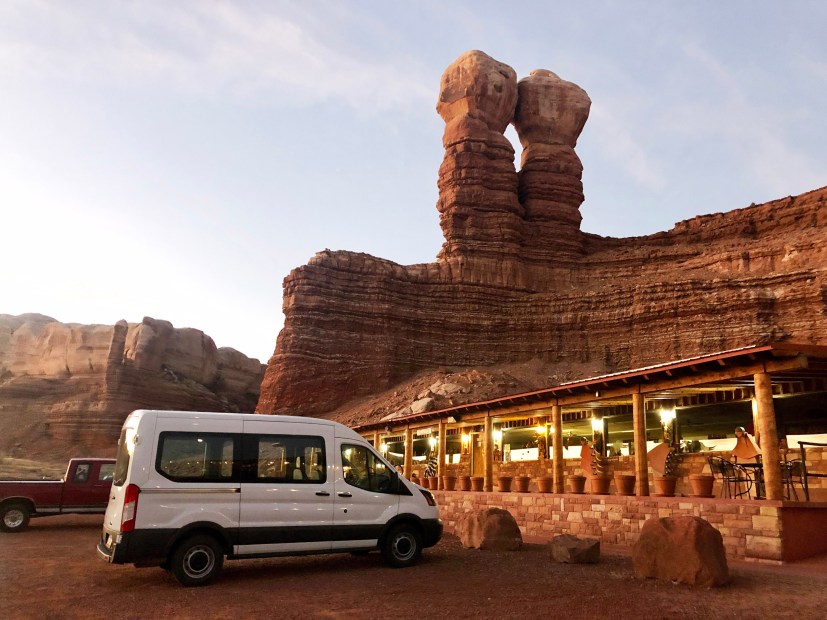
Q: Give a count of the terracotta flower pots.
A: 14